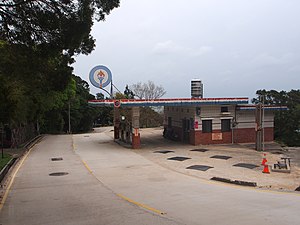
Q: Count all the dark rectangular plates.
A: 6